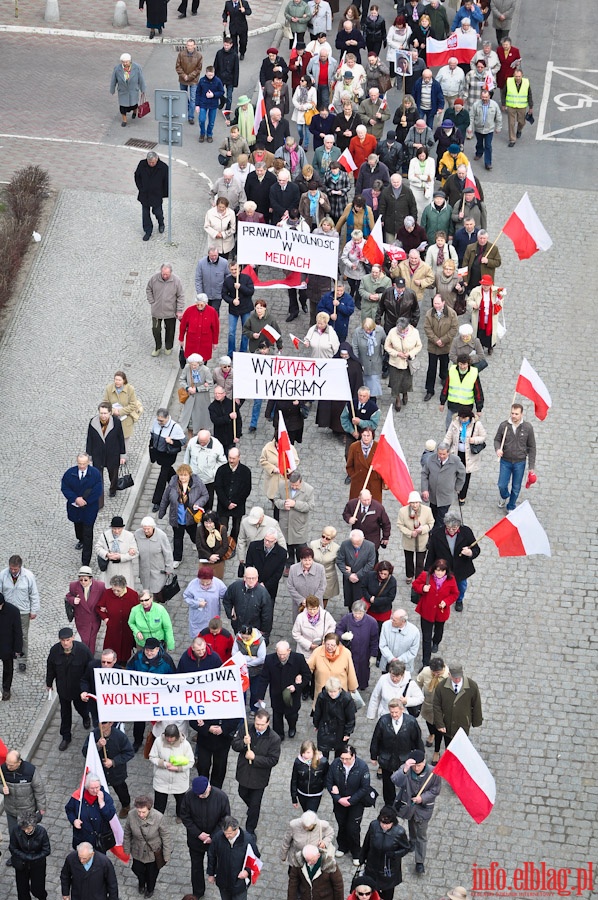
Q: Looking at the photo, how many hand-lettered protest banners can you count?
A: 3